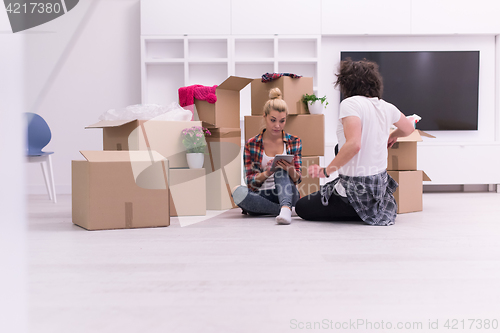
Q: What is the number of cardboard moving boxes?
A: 10